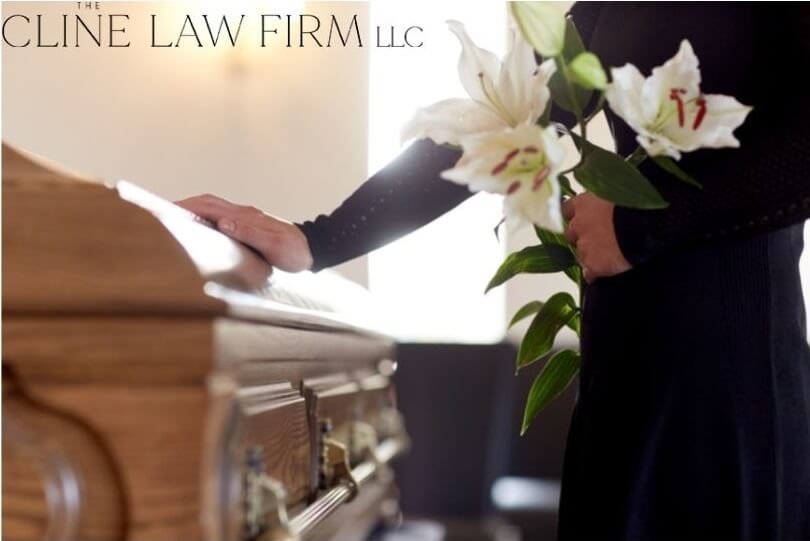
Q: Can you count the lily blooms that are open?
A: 3